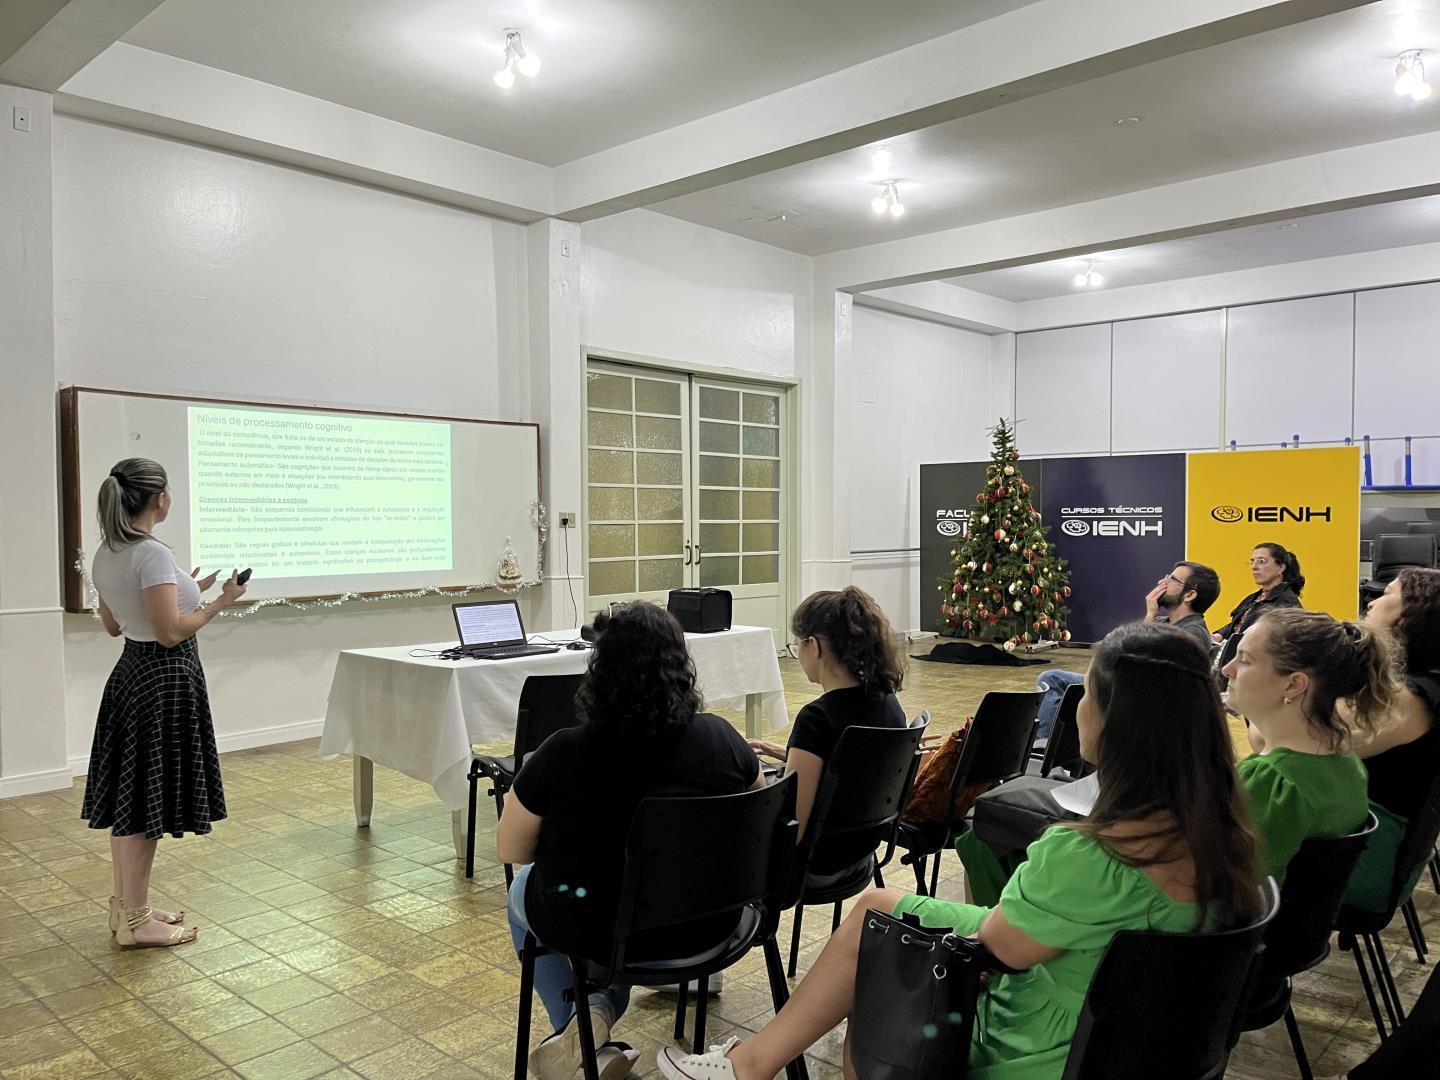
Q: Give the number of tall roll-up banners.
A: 3